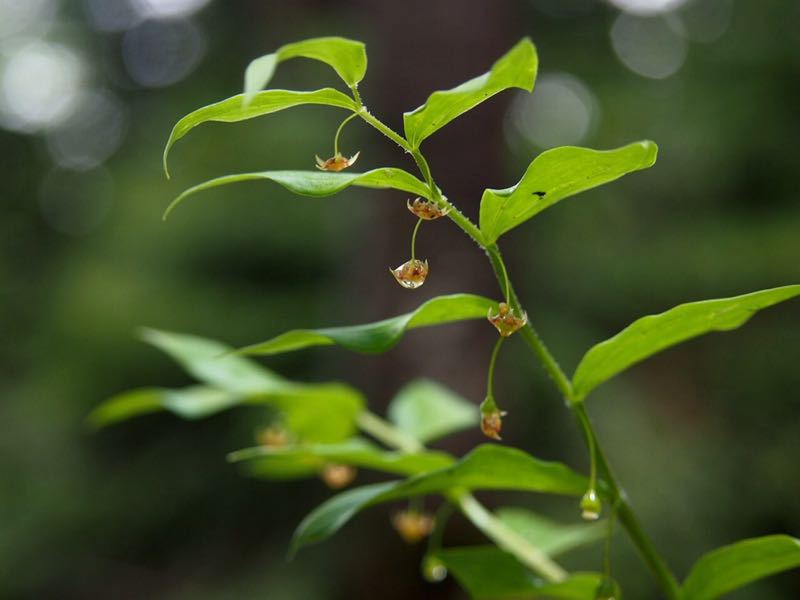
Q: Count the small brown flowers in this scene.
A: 8